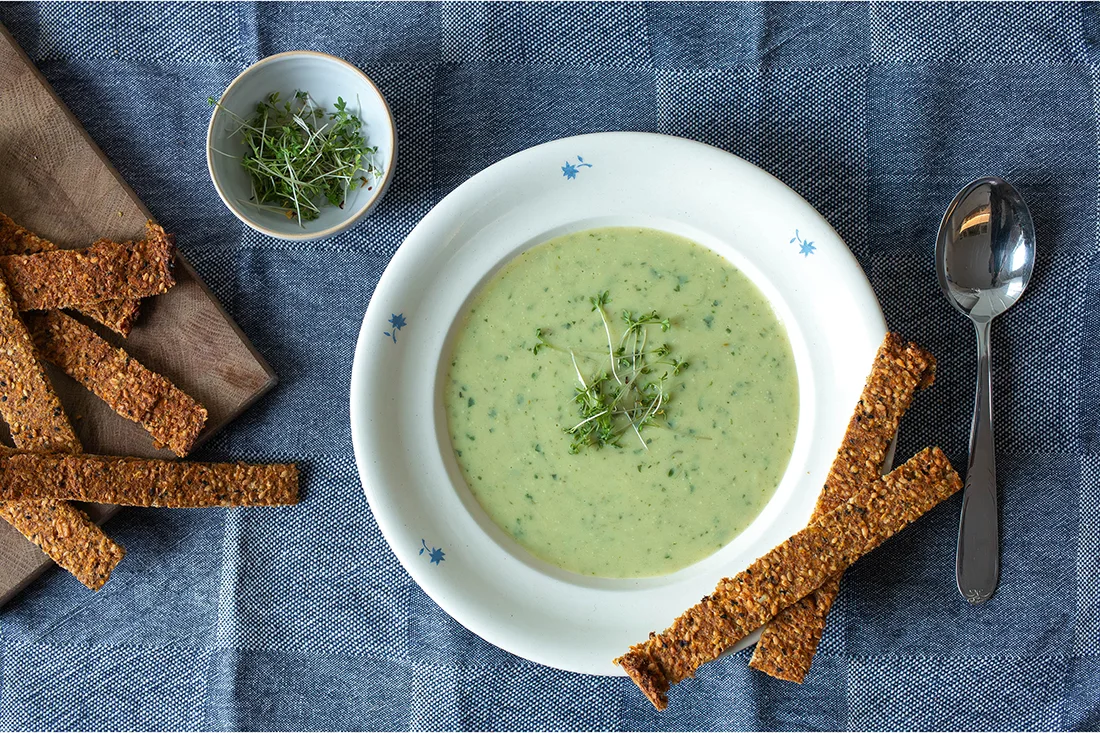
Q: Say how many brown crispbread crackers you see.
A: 8